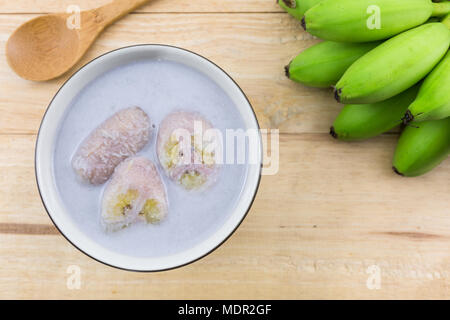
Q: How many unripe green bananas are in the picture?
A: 7